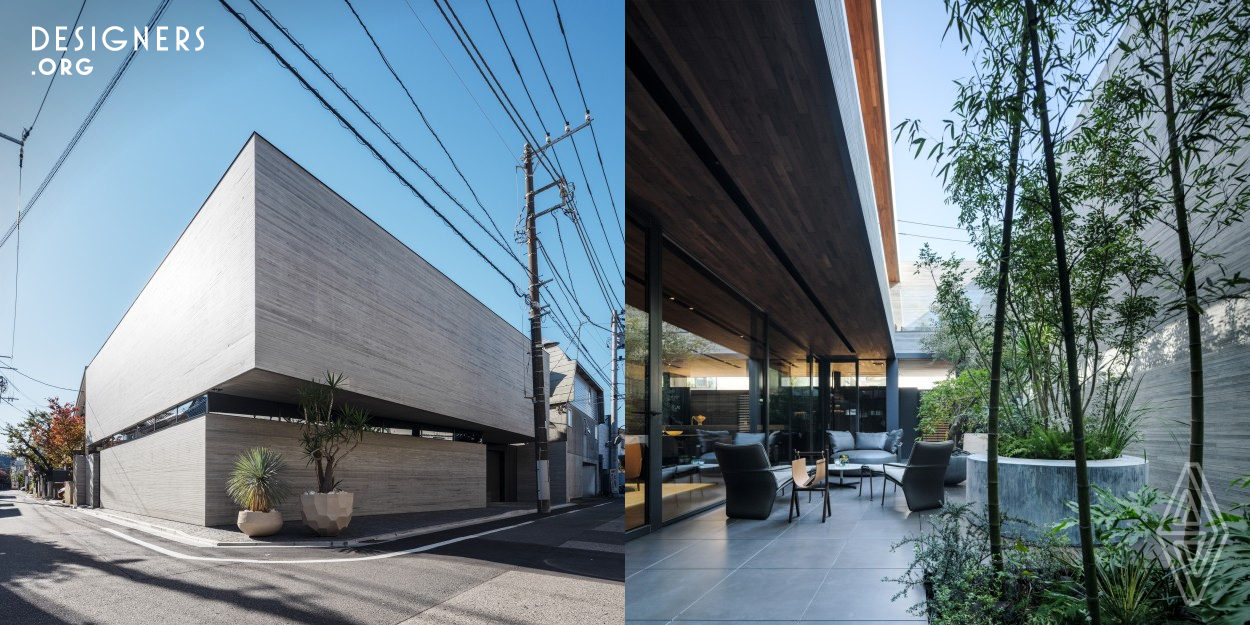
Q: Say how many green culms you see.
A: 3